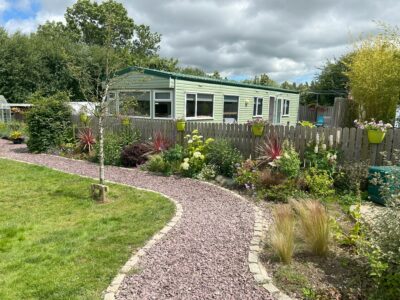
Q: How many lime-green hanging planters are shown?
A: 5